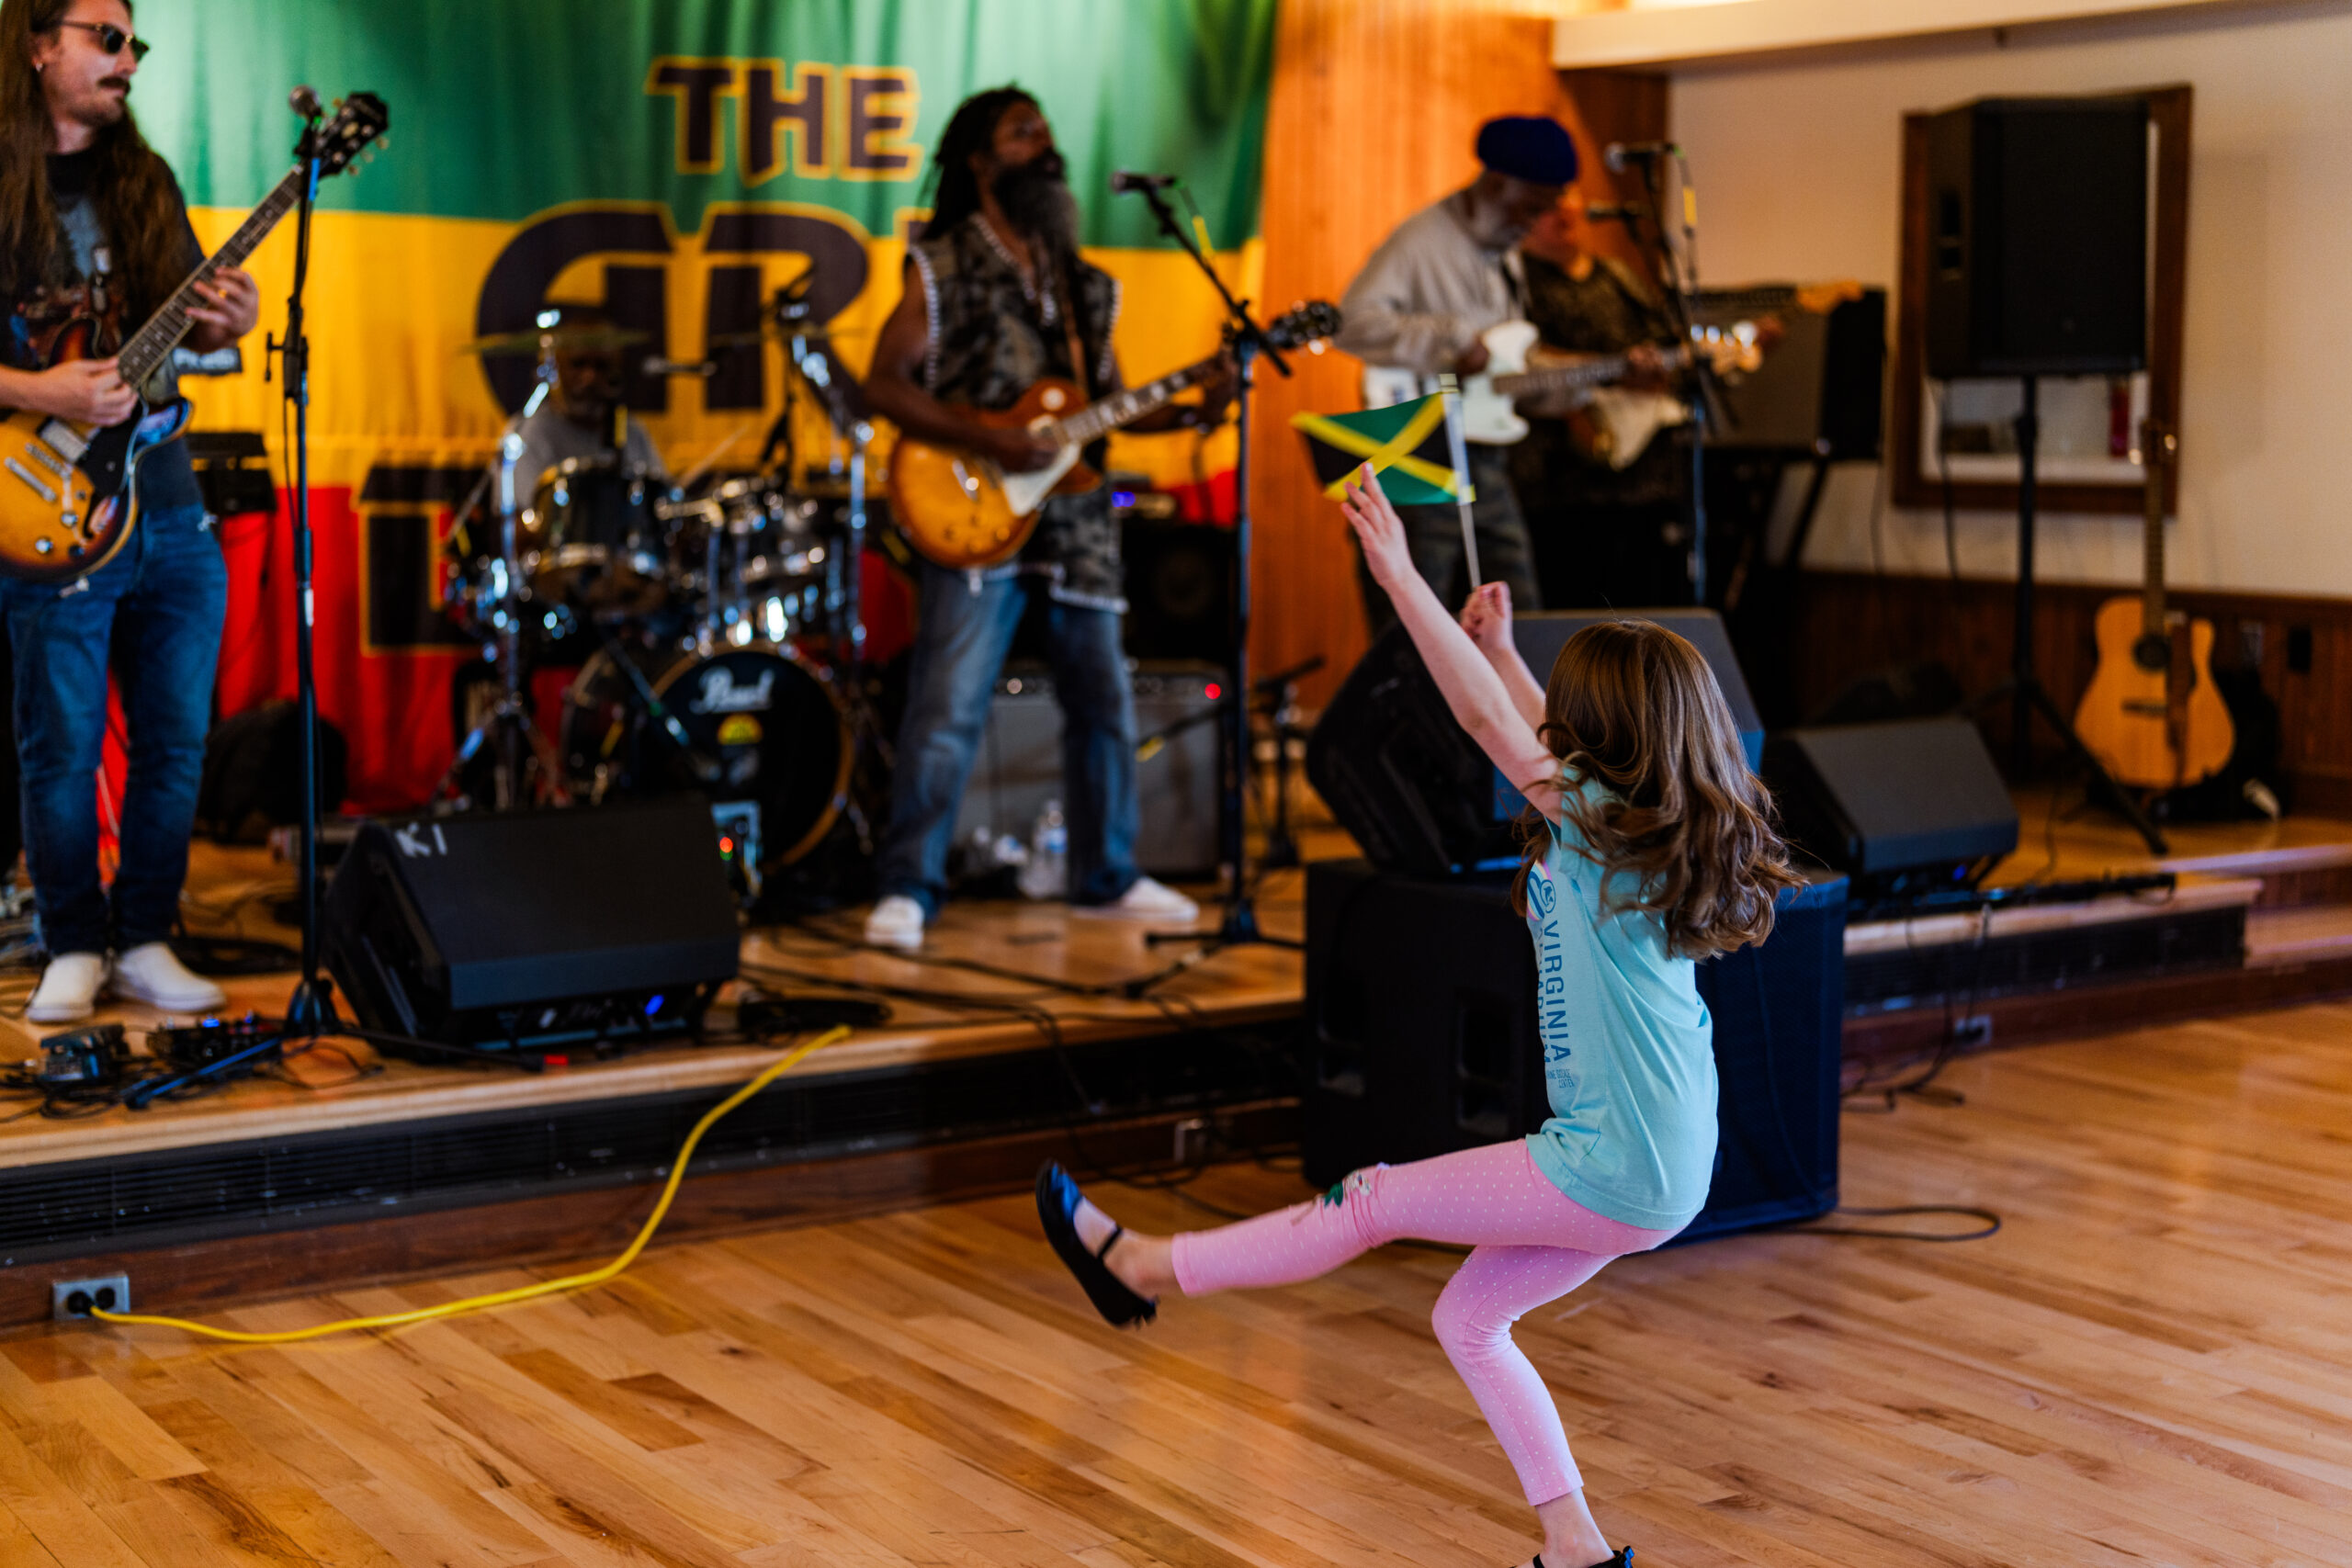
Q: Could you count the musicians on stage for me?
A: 5